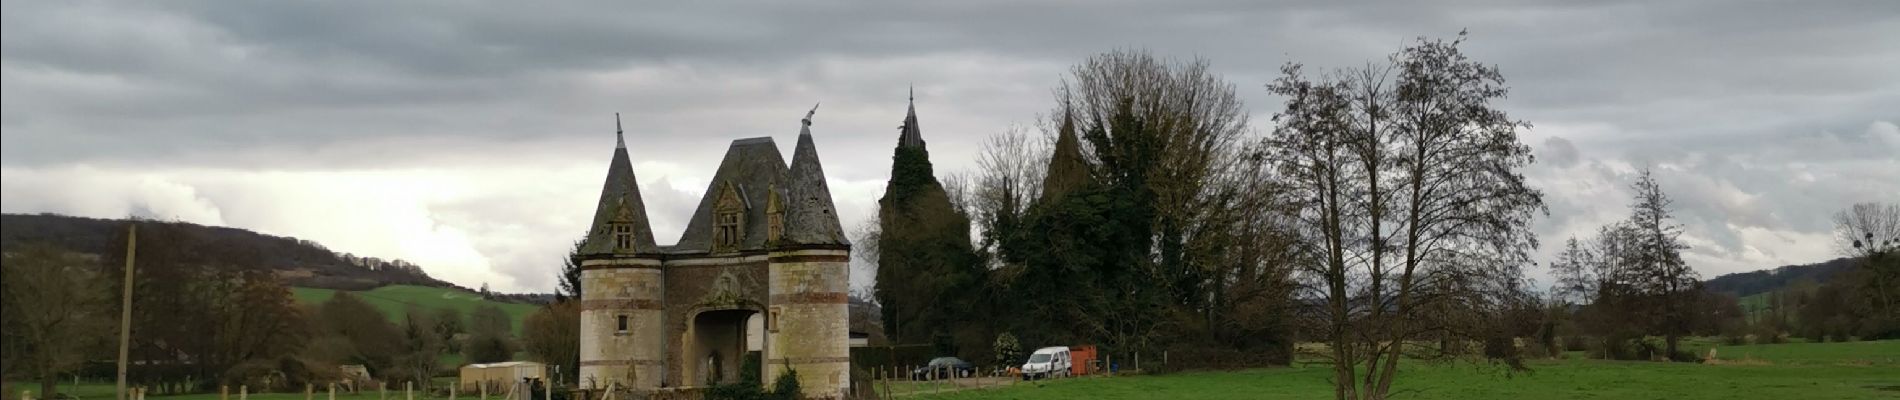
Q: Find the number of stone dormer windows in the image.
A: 3